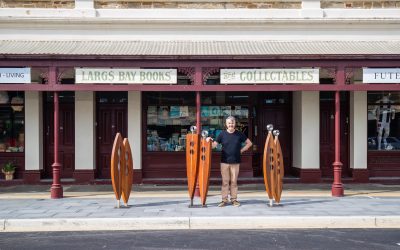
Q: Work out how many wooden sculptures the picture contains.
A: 6